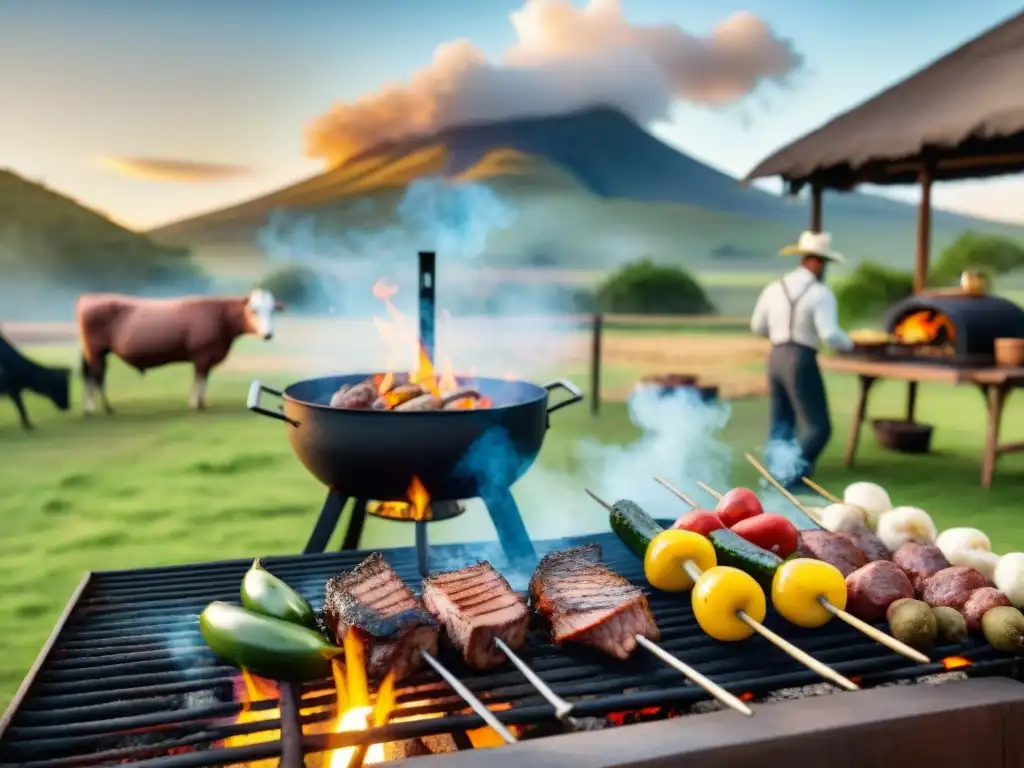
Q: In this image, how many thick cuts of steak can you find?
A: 3